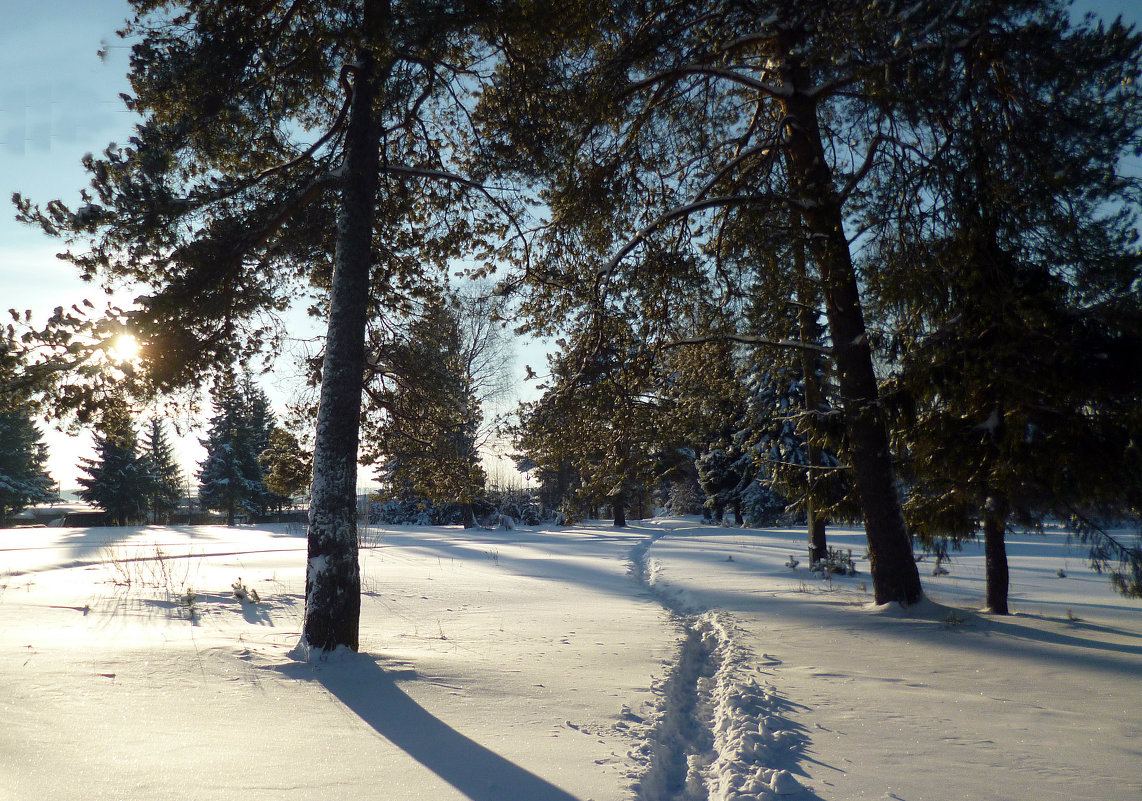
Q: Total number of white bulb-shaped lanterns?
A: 0